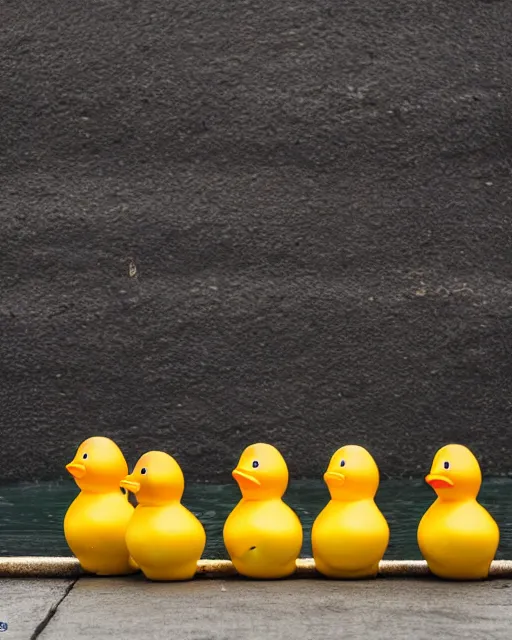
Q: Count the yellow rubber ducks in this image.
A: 5